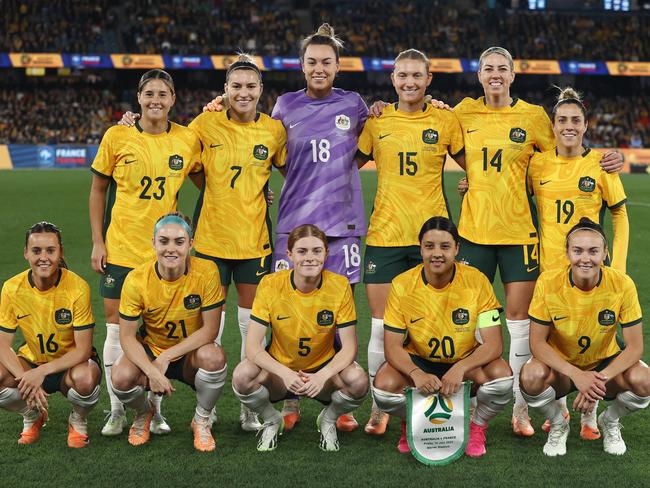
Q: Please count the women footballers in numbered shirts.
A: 11